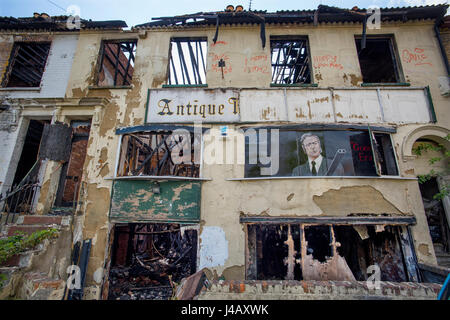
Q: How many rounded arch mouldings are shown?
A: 1